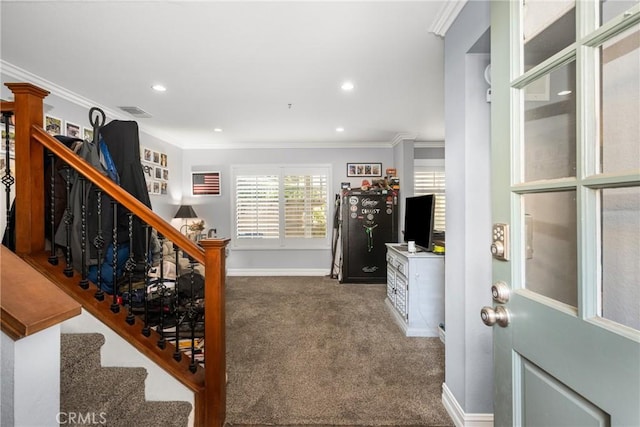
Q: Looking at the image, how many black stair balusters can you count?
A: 11